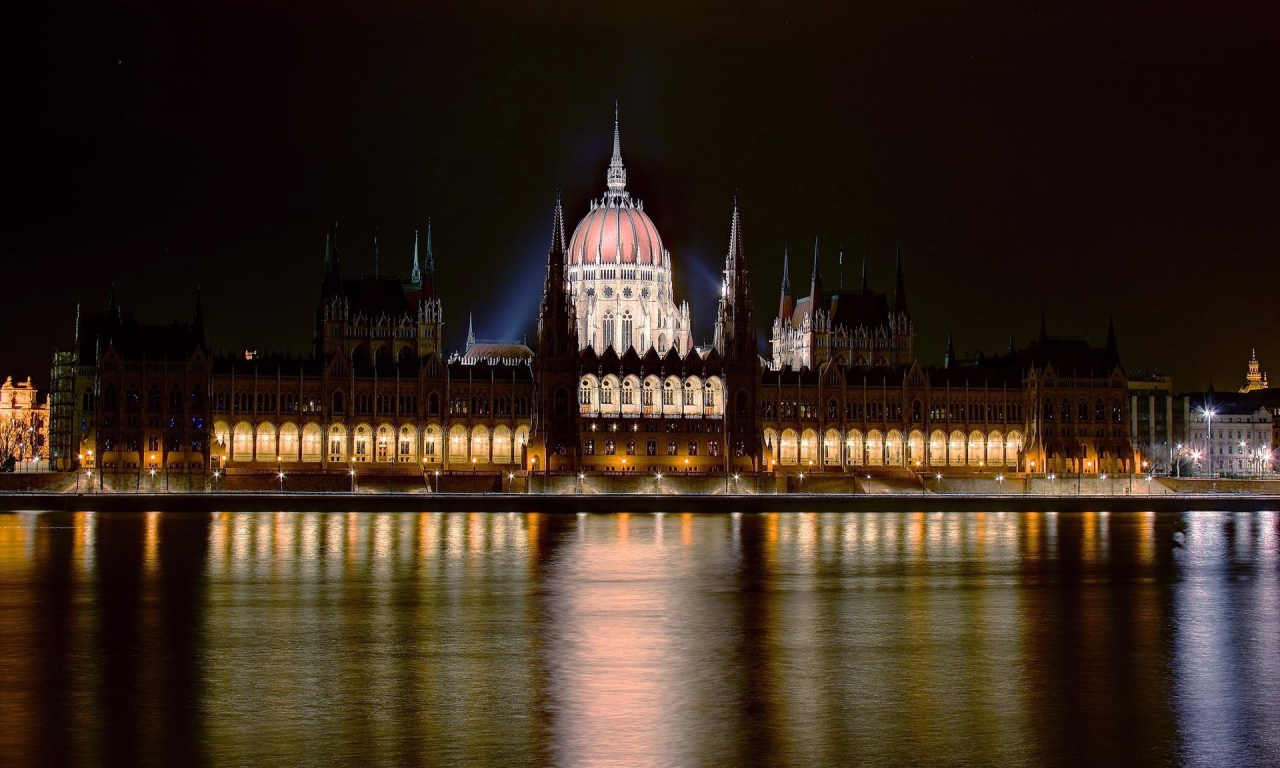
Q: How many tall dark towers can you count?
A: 2